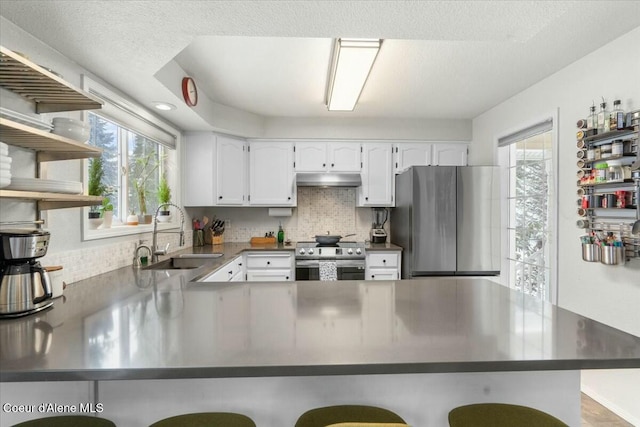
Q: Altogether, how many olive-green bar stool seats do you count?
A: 4